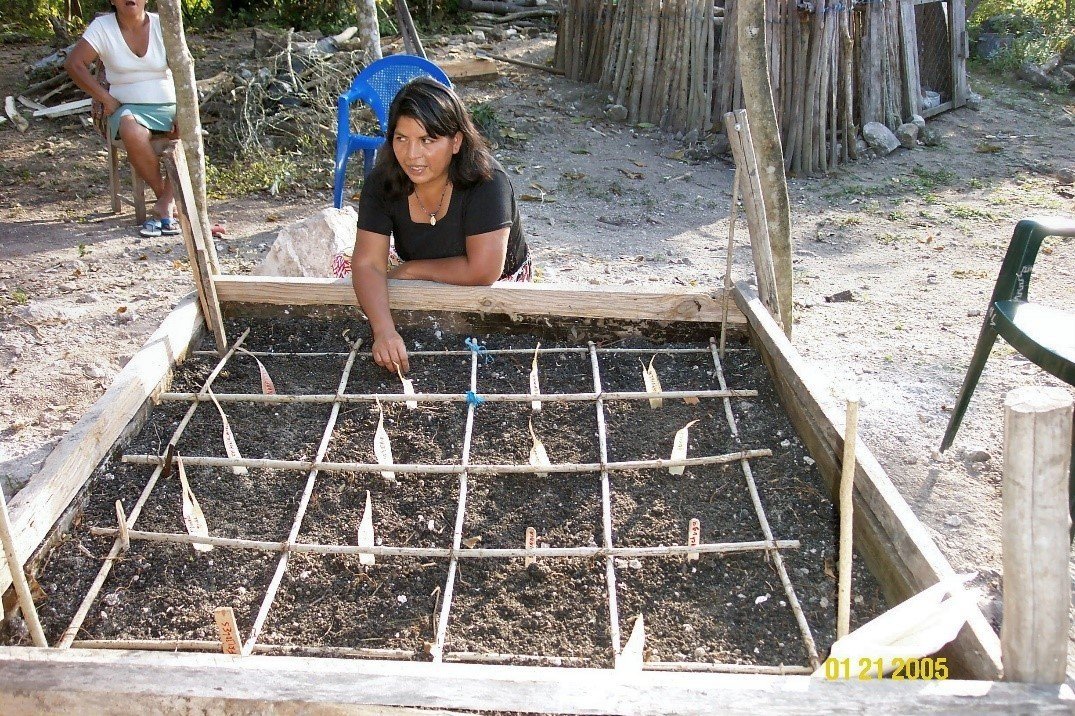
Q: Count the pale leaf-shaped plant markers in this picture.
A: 11